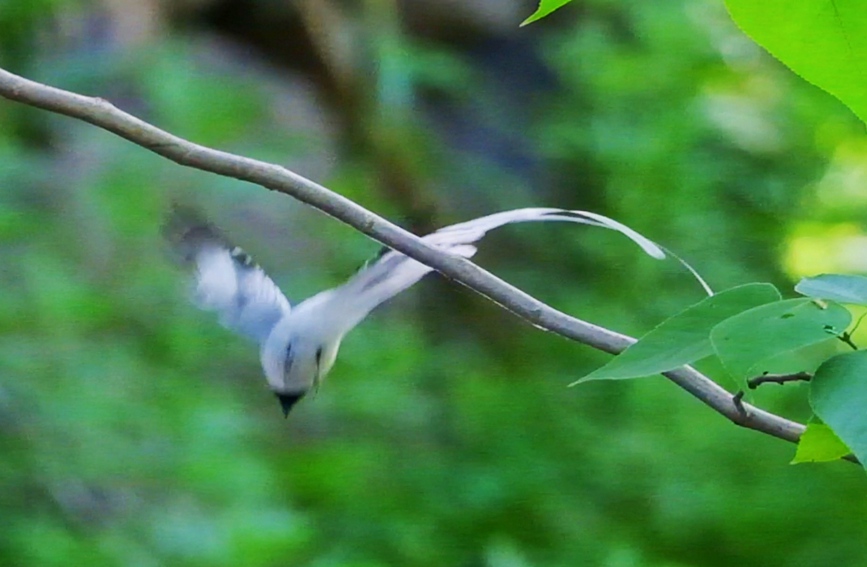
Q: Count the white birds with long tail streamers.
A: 1